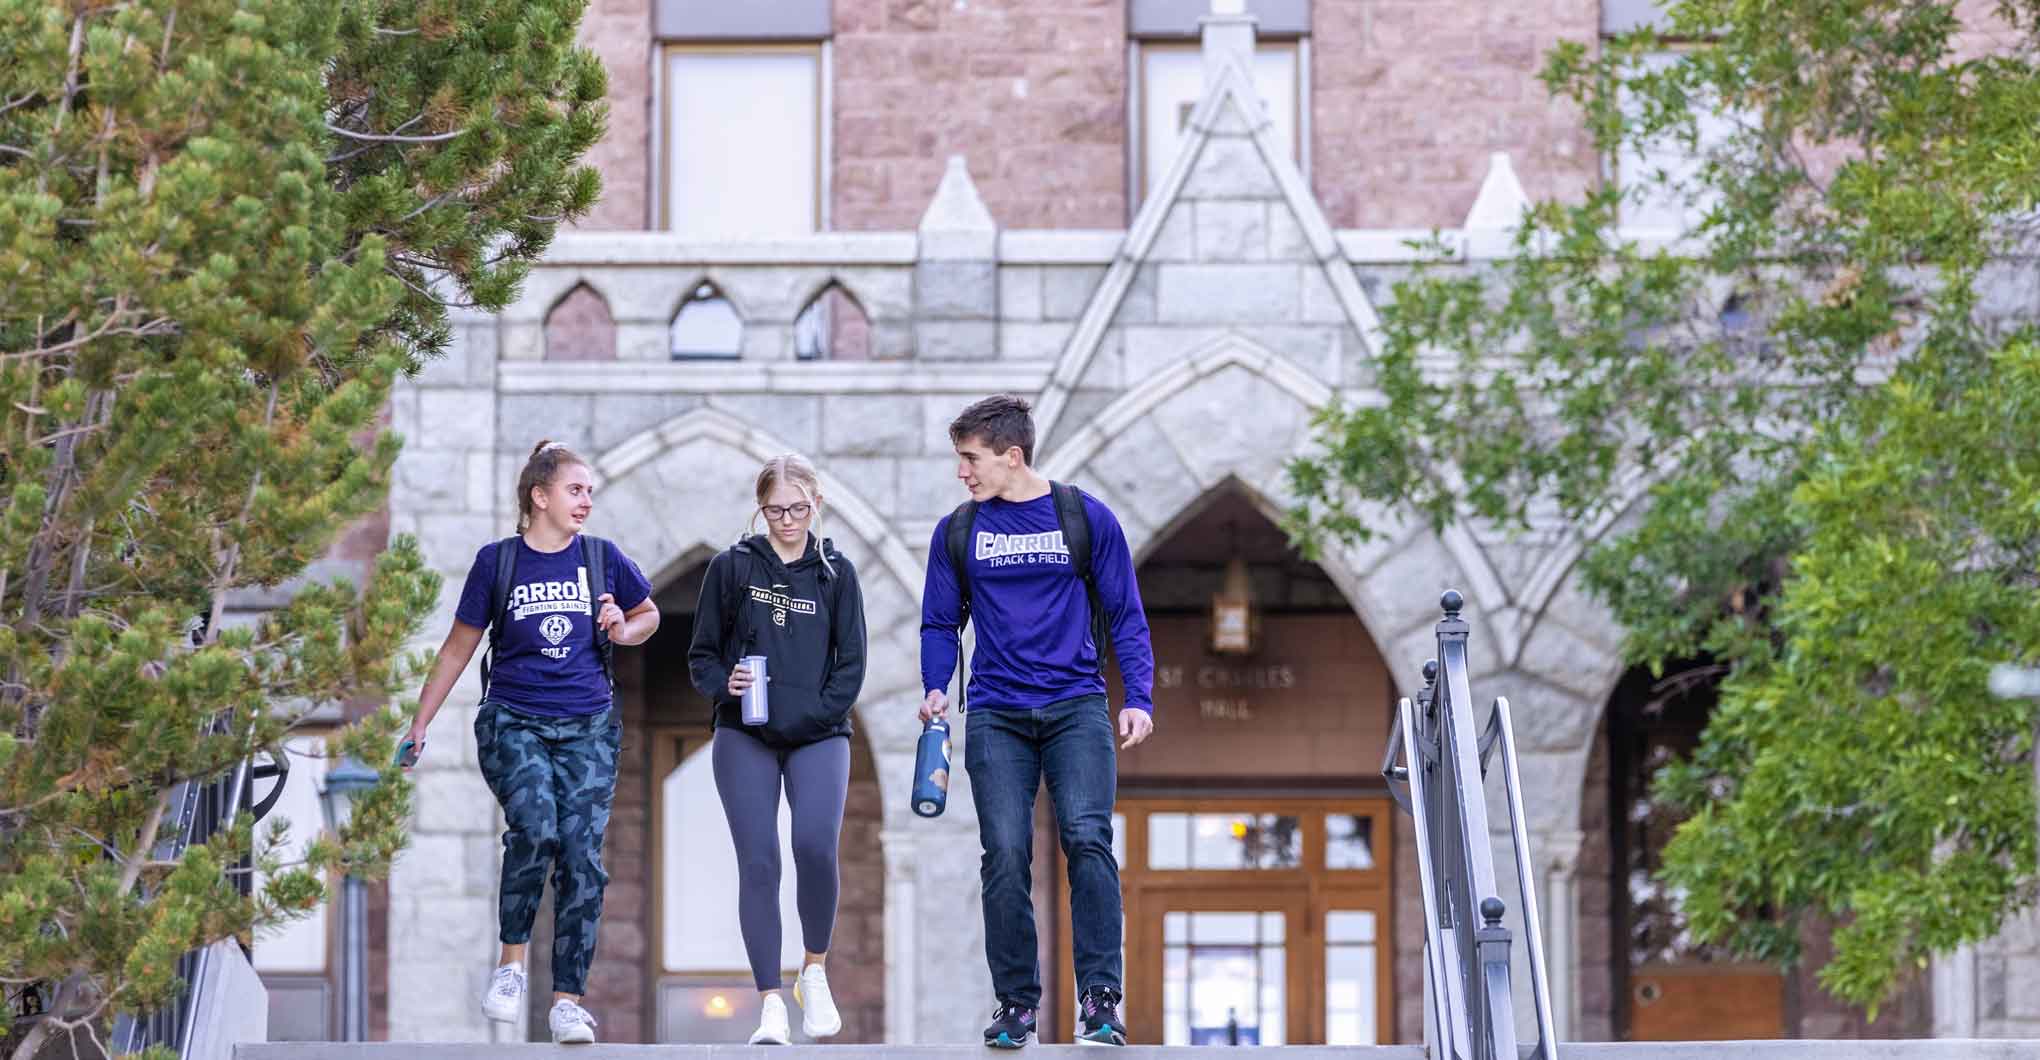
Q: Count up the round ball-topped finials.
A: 3